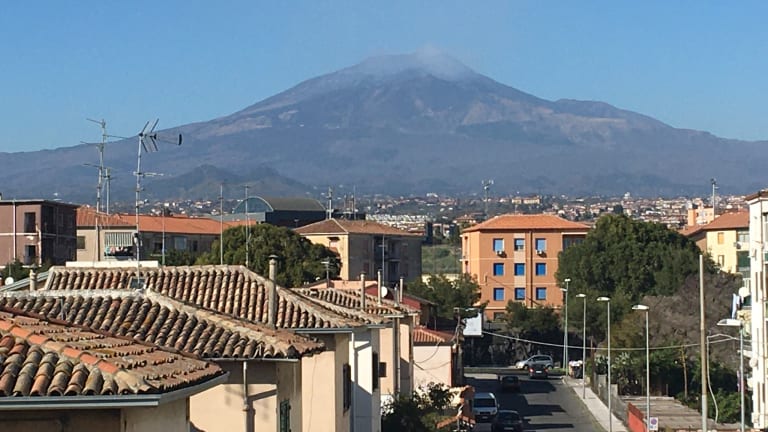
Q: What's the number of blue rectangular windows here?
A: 9